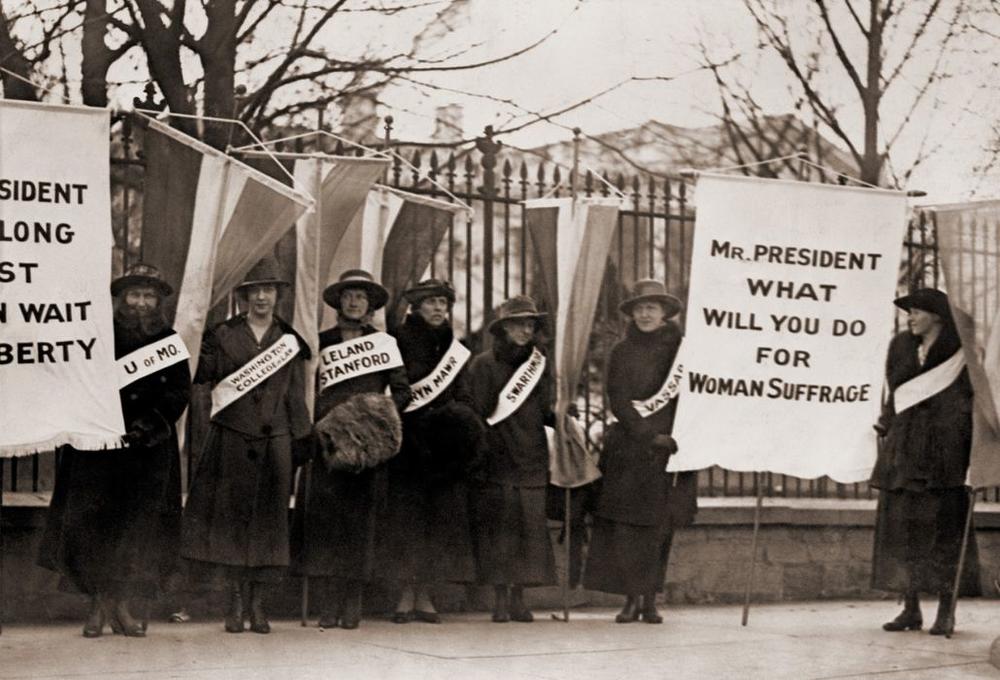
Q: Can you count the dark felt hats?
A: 7